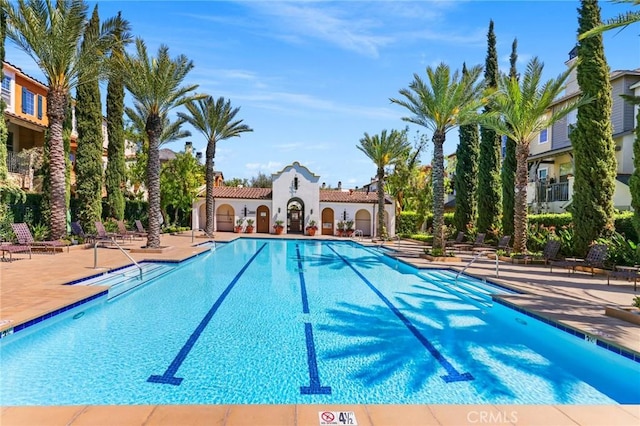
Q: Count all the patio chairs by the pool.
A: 12